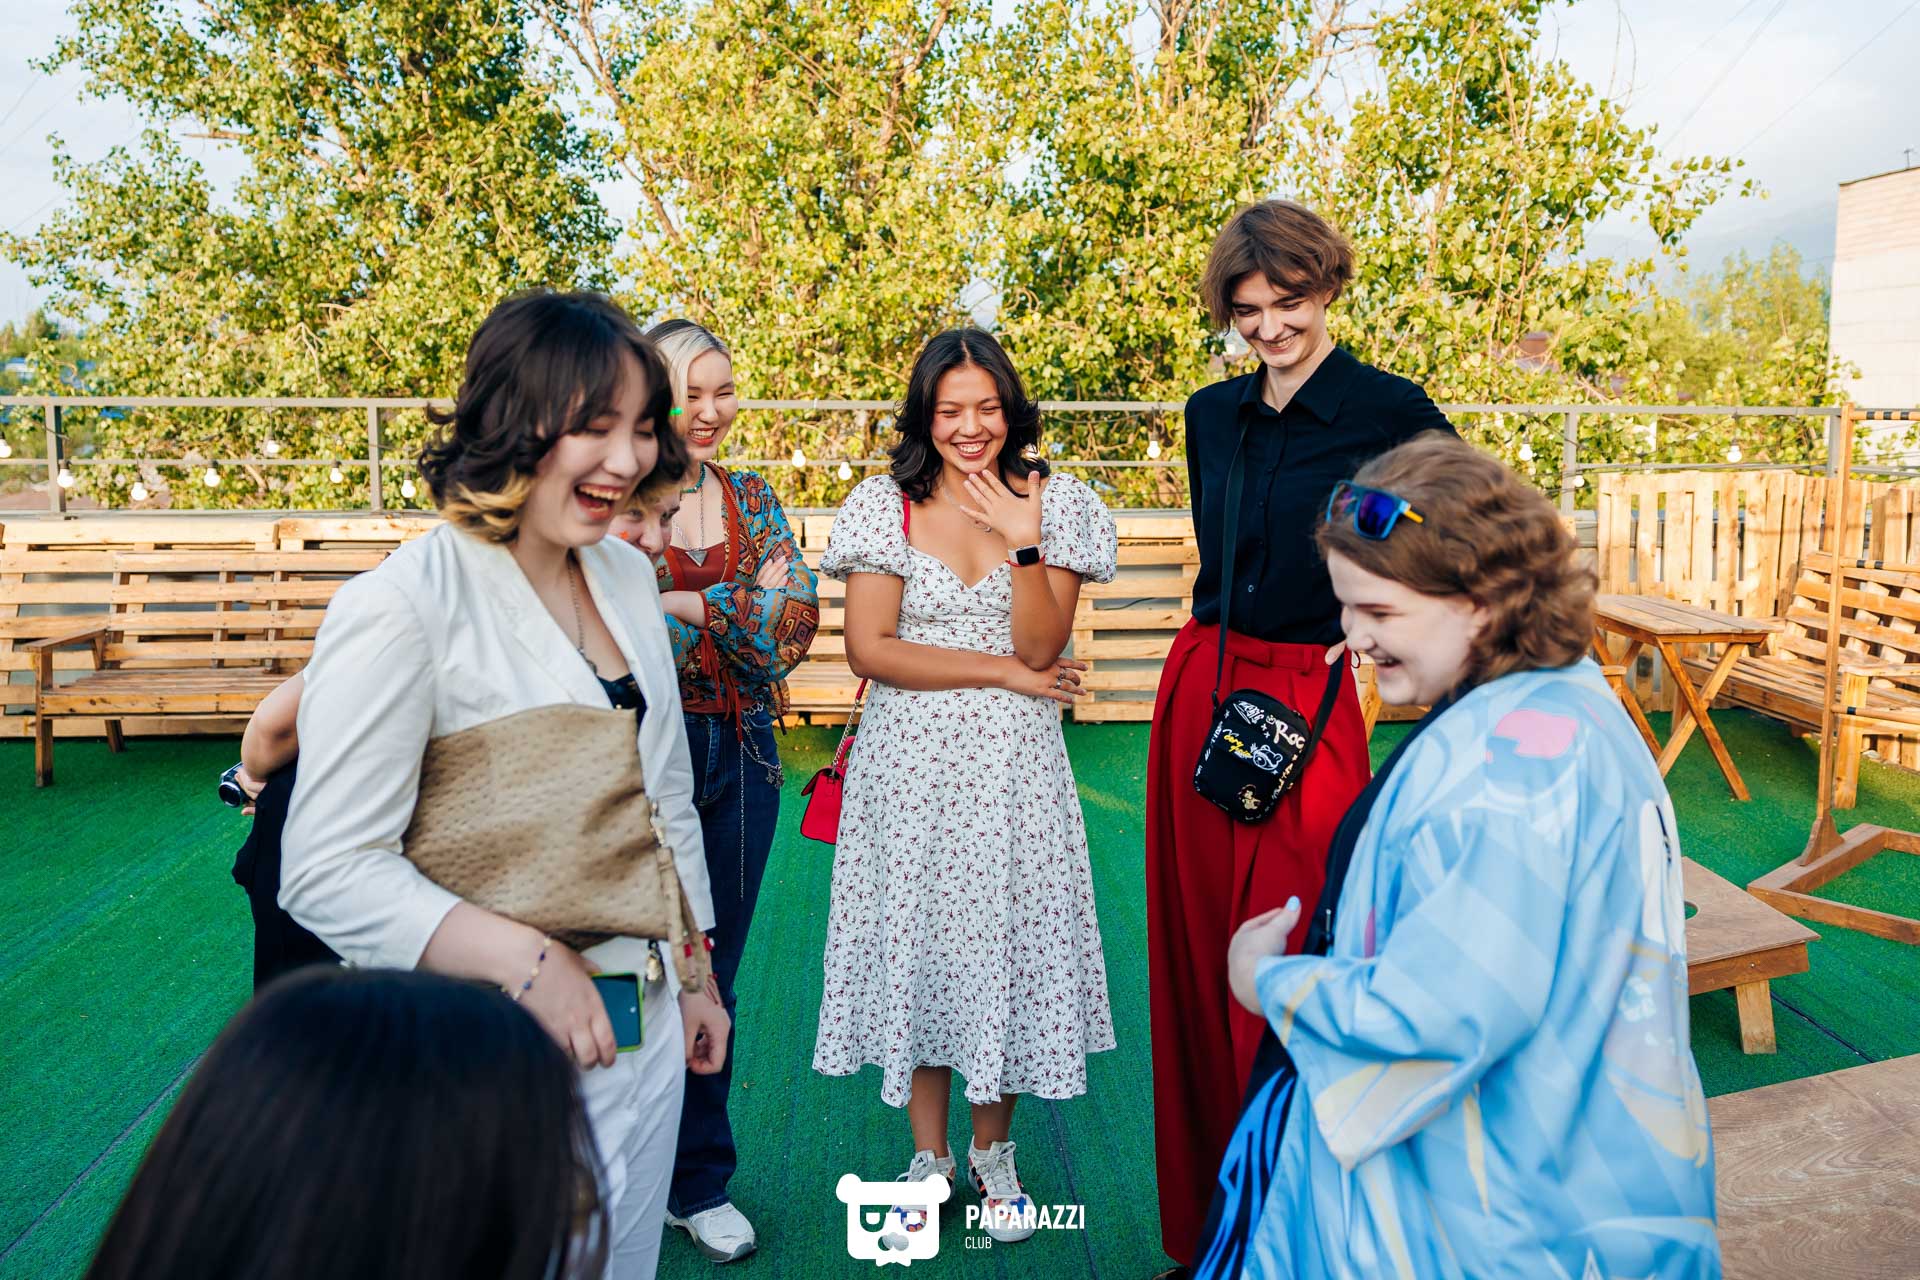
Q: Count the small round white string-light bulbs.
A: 13